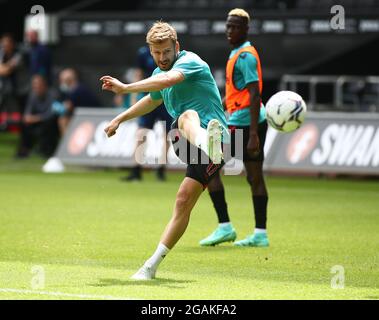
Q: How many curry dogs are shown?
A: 0